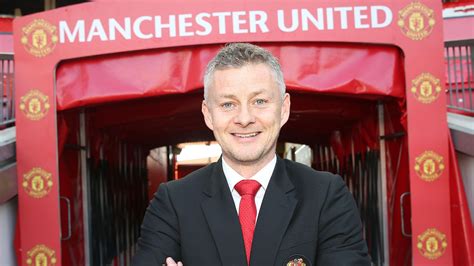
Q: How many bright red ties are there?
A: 1